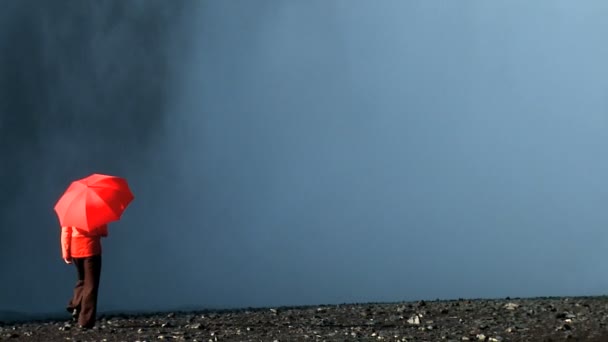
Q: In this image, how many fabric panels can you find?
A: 8